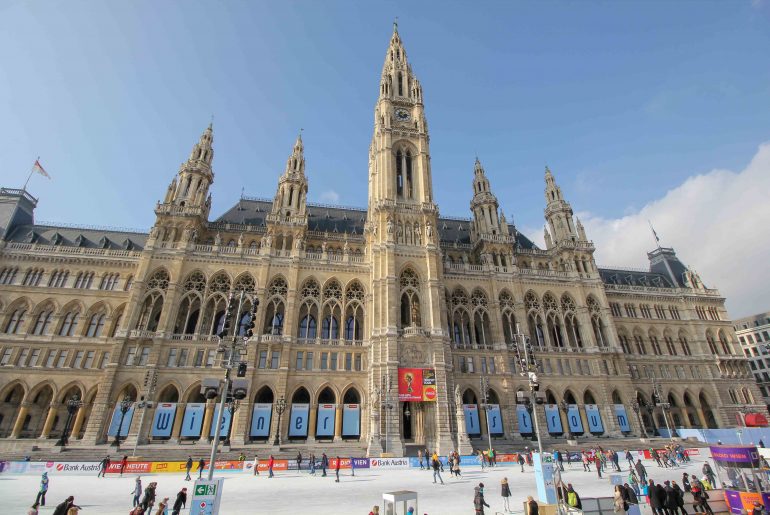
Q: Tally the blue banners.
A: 15